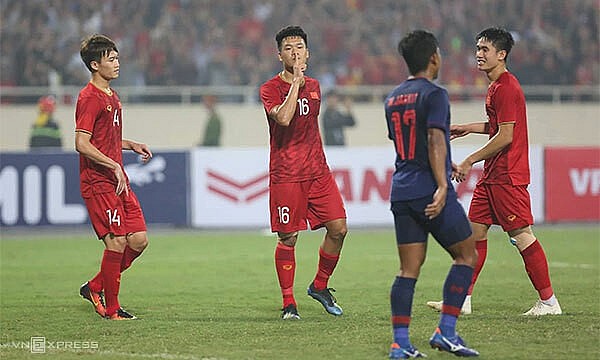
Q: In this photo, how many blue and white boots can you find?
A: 2